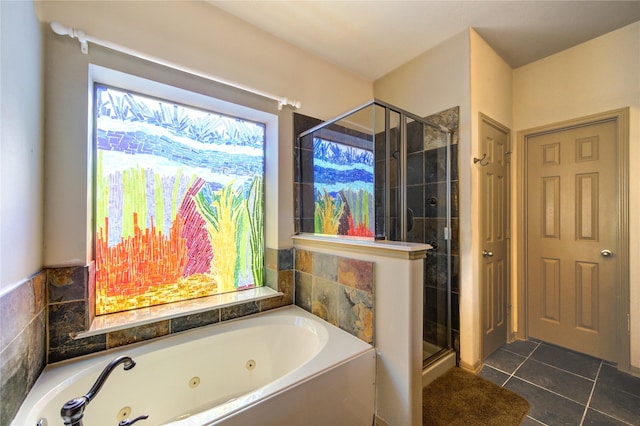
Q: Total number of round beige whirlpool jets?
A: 3